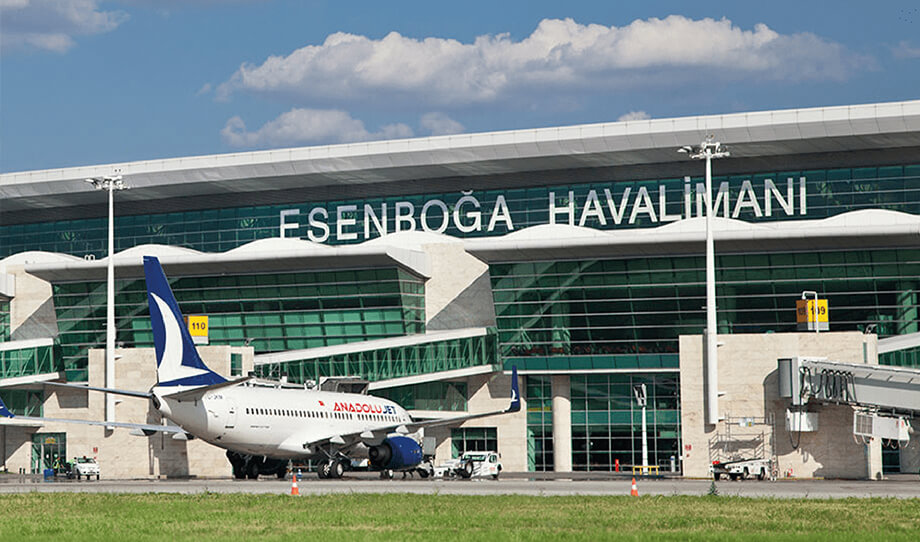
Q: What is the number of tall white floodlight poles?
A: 2